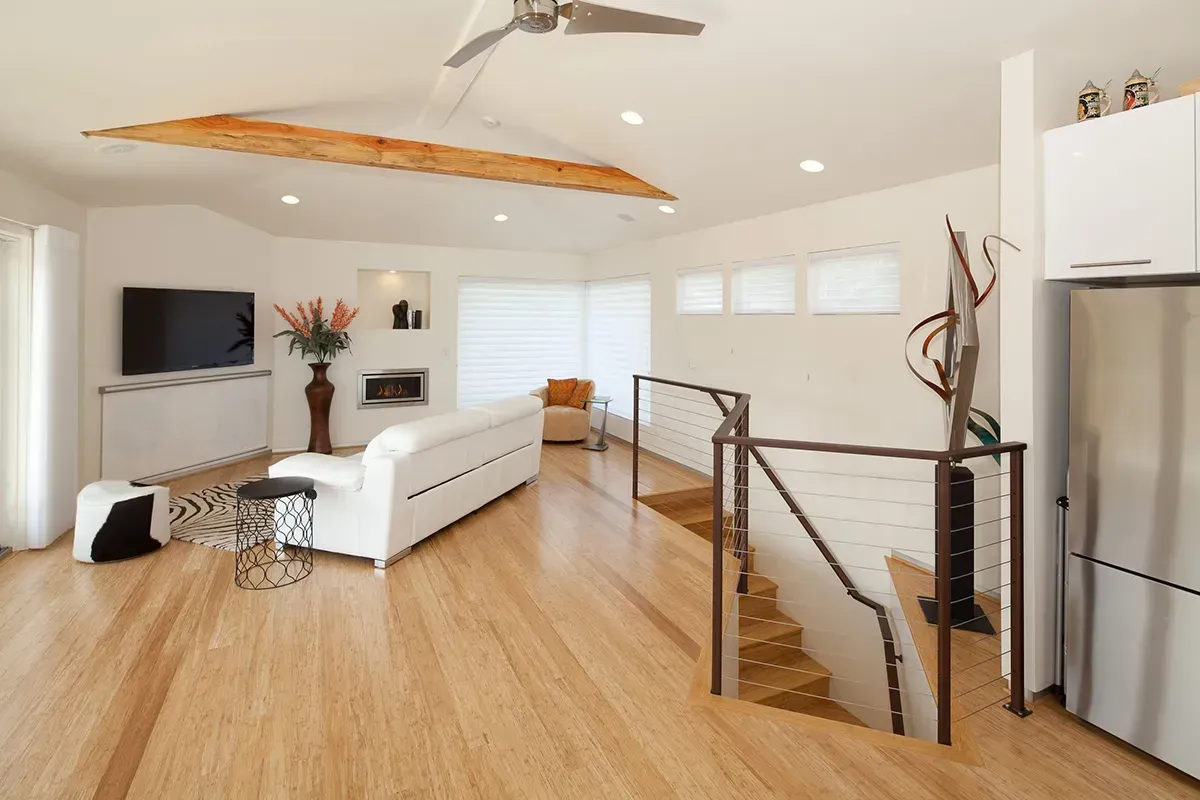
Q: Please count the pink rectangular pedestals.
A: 0